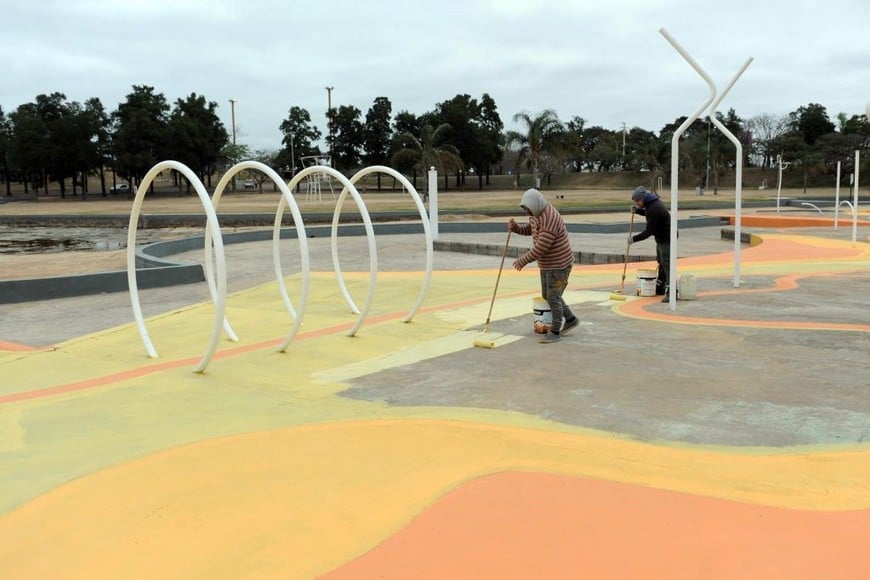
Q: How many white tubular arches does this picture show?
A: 4